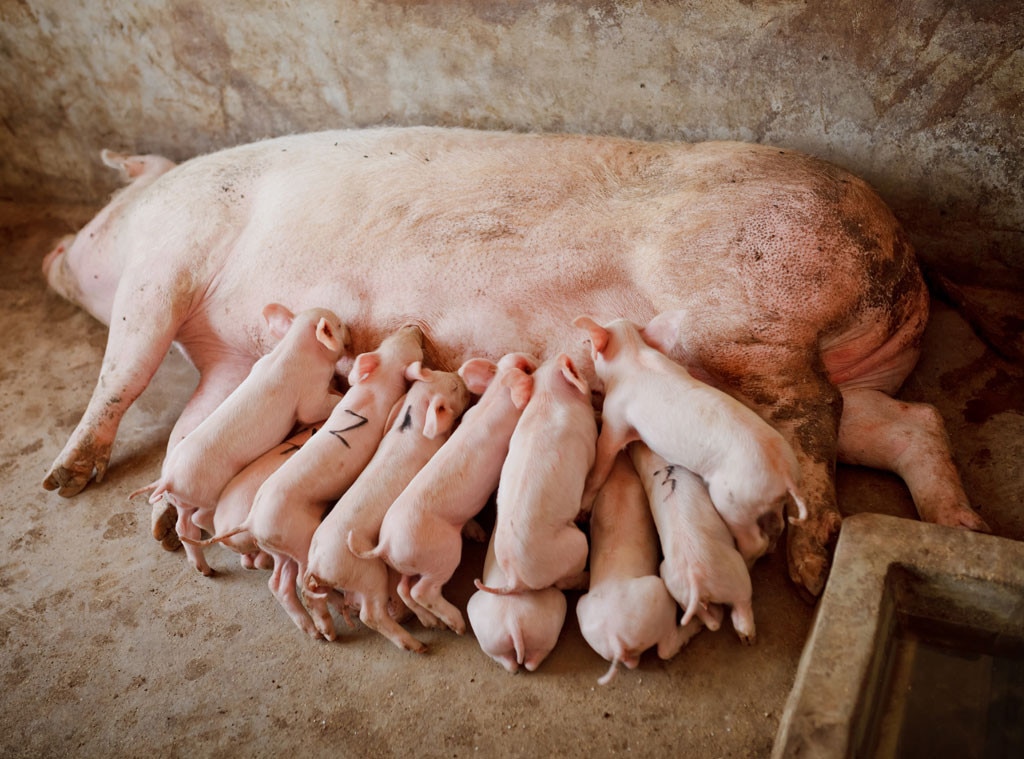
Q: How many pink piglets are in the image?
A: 10